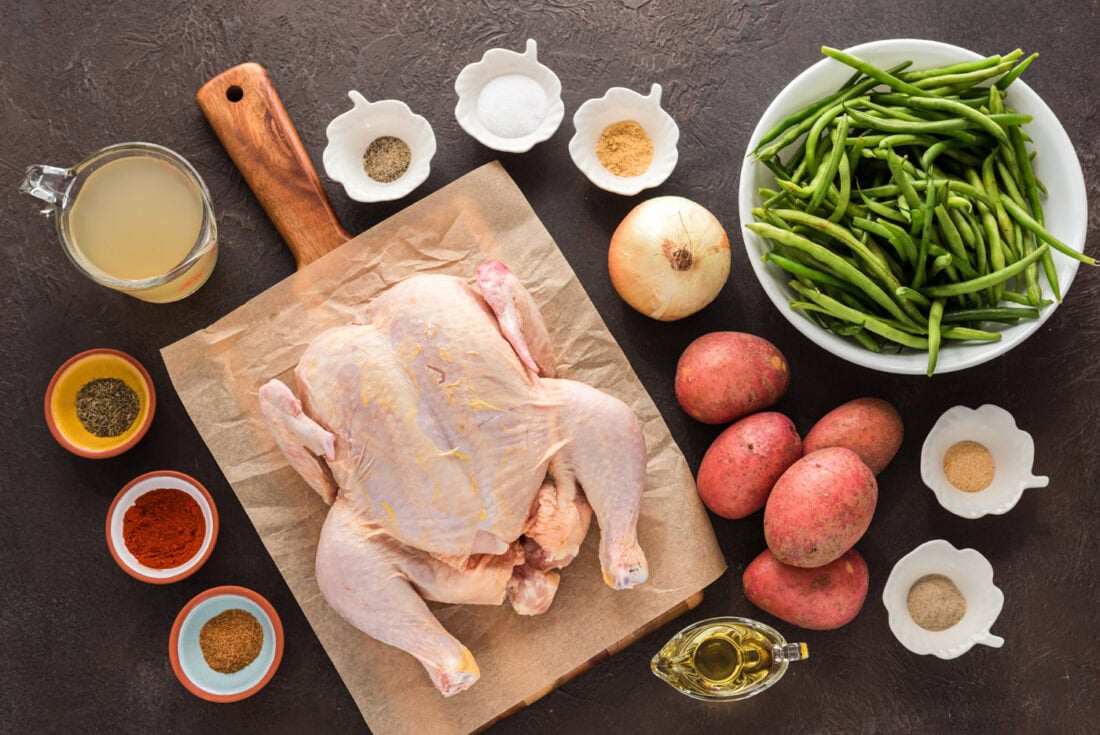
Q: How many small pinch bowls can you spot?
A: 8